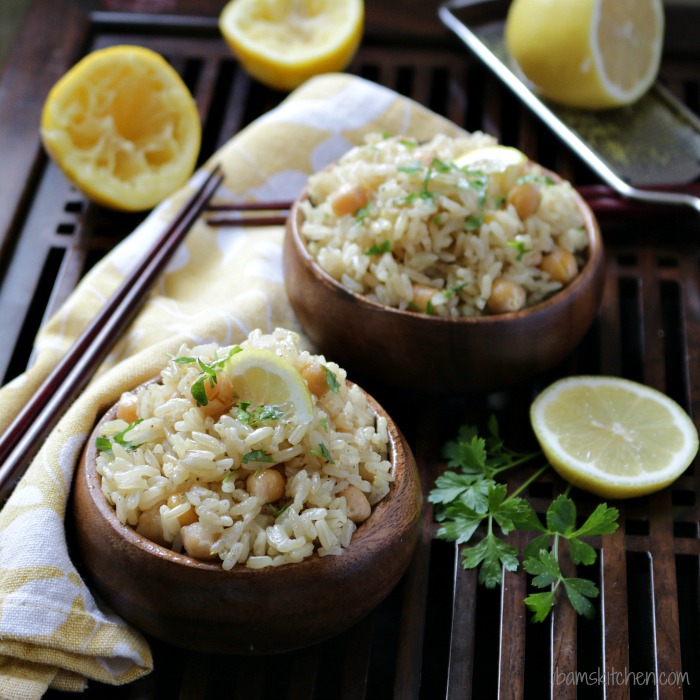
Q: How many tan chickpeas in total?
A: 13